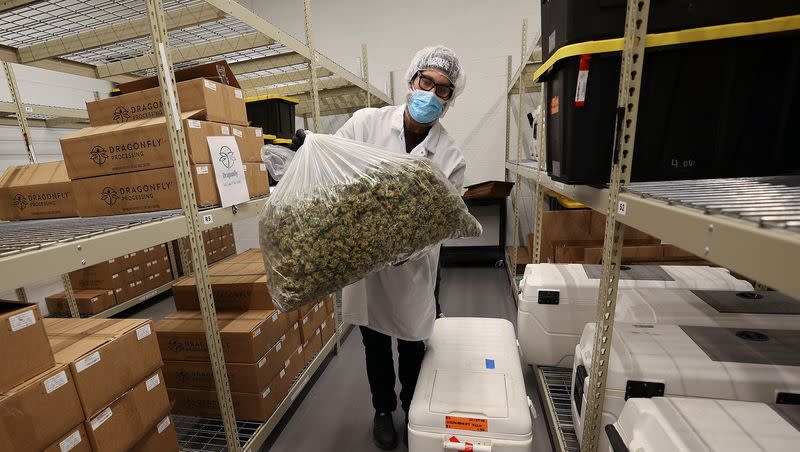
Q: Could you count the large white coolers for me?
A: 5